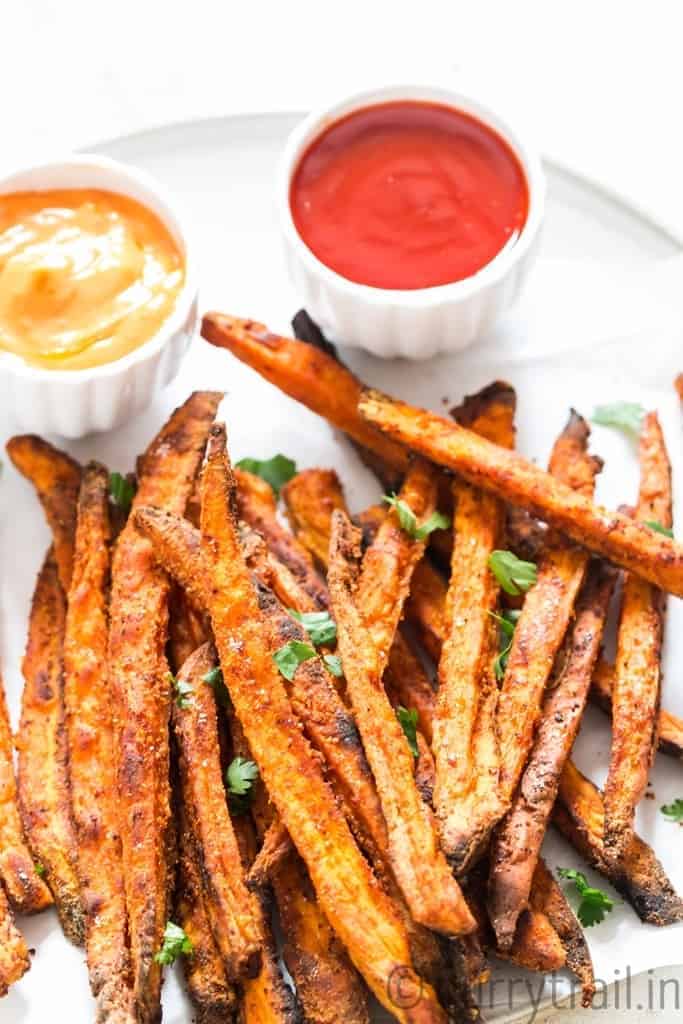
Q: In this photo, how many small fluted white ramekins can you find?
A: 2